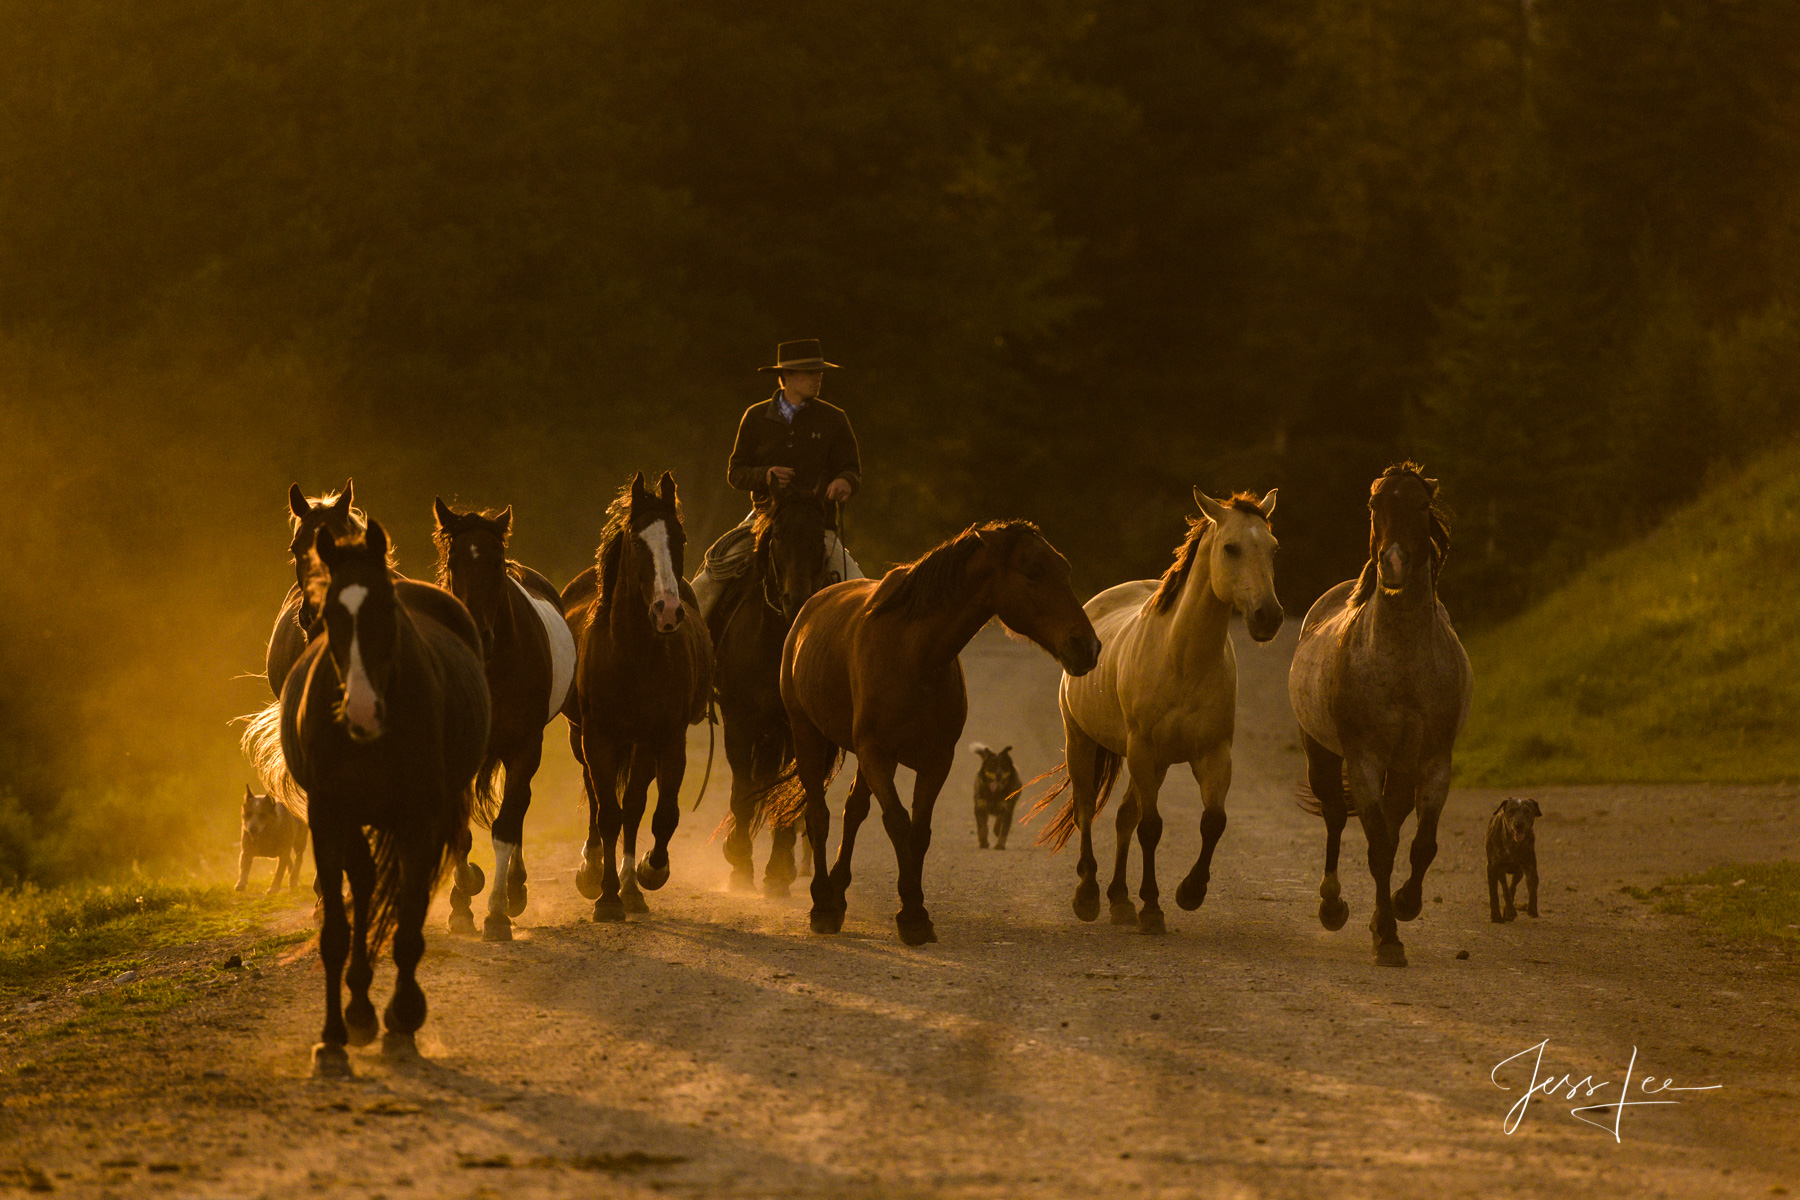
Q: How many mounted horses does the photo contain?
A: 1